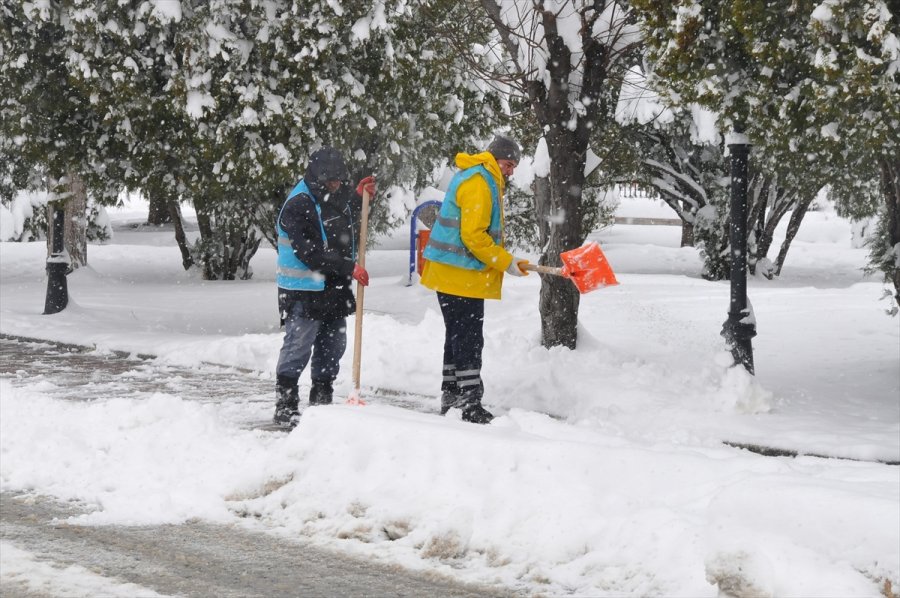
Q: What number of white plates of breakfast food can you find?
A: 0